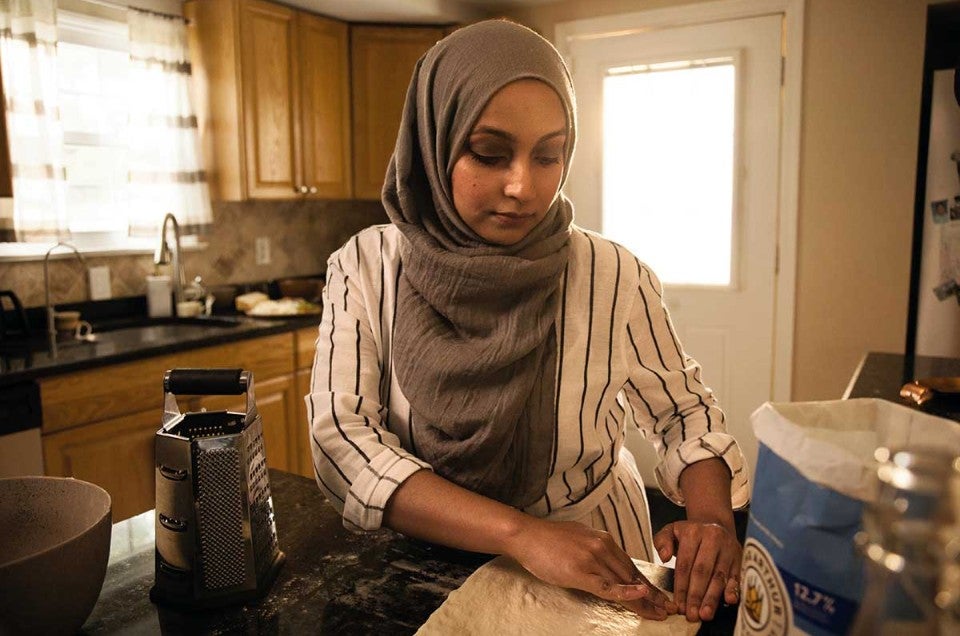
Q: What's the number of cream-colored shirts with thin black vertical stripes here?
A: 1